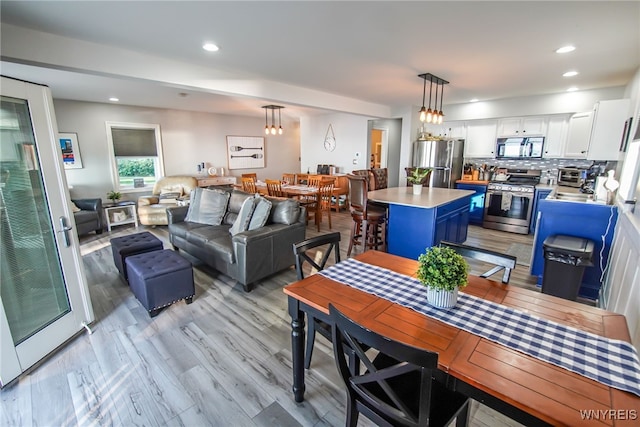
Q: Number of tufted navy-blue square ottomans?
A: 2